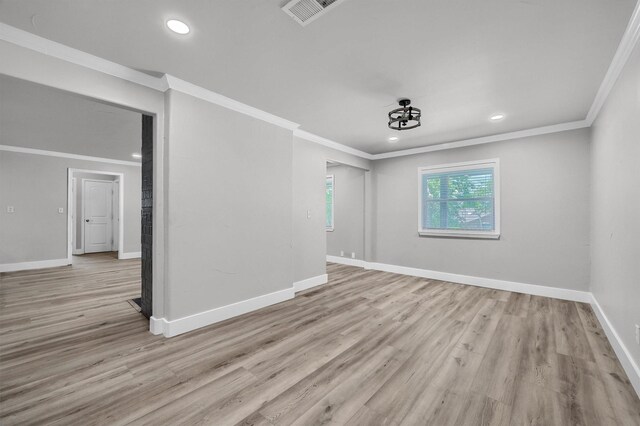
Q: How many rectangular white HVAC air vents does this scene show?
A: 1